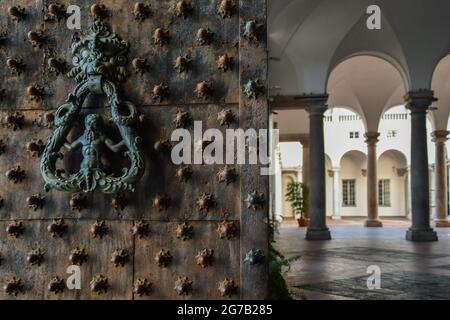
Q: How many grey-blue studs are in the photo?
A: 5